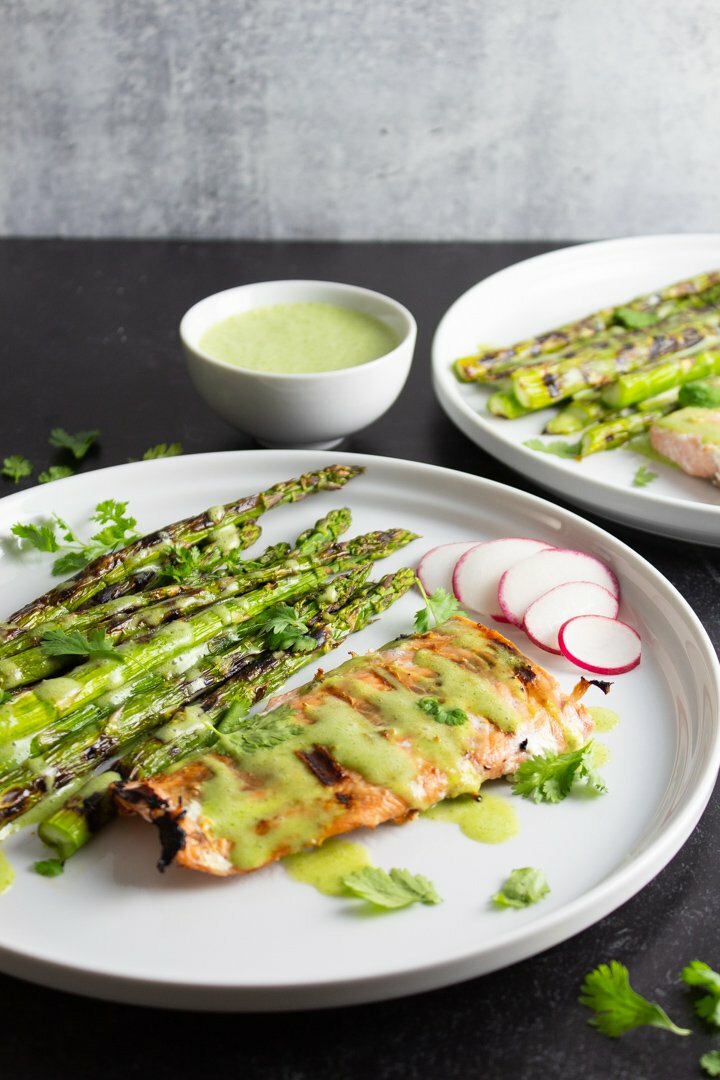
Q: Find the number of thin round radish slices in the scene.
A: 5